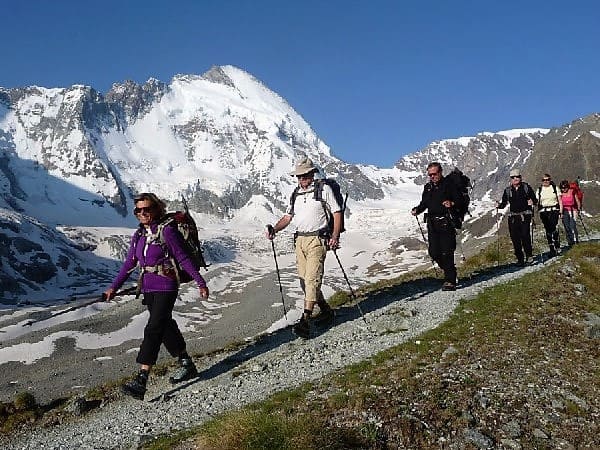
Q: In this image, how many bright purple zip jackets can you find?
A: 1